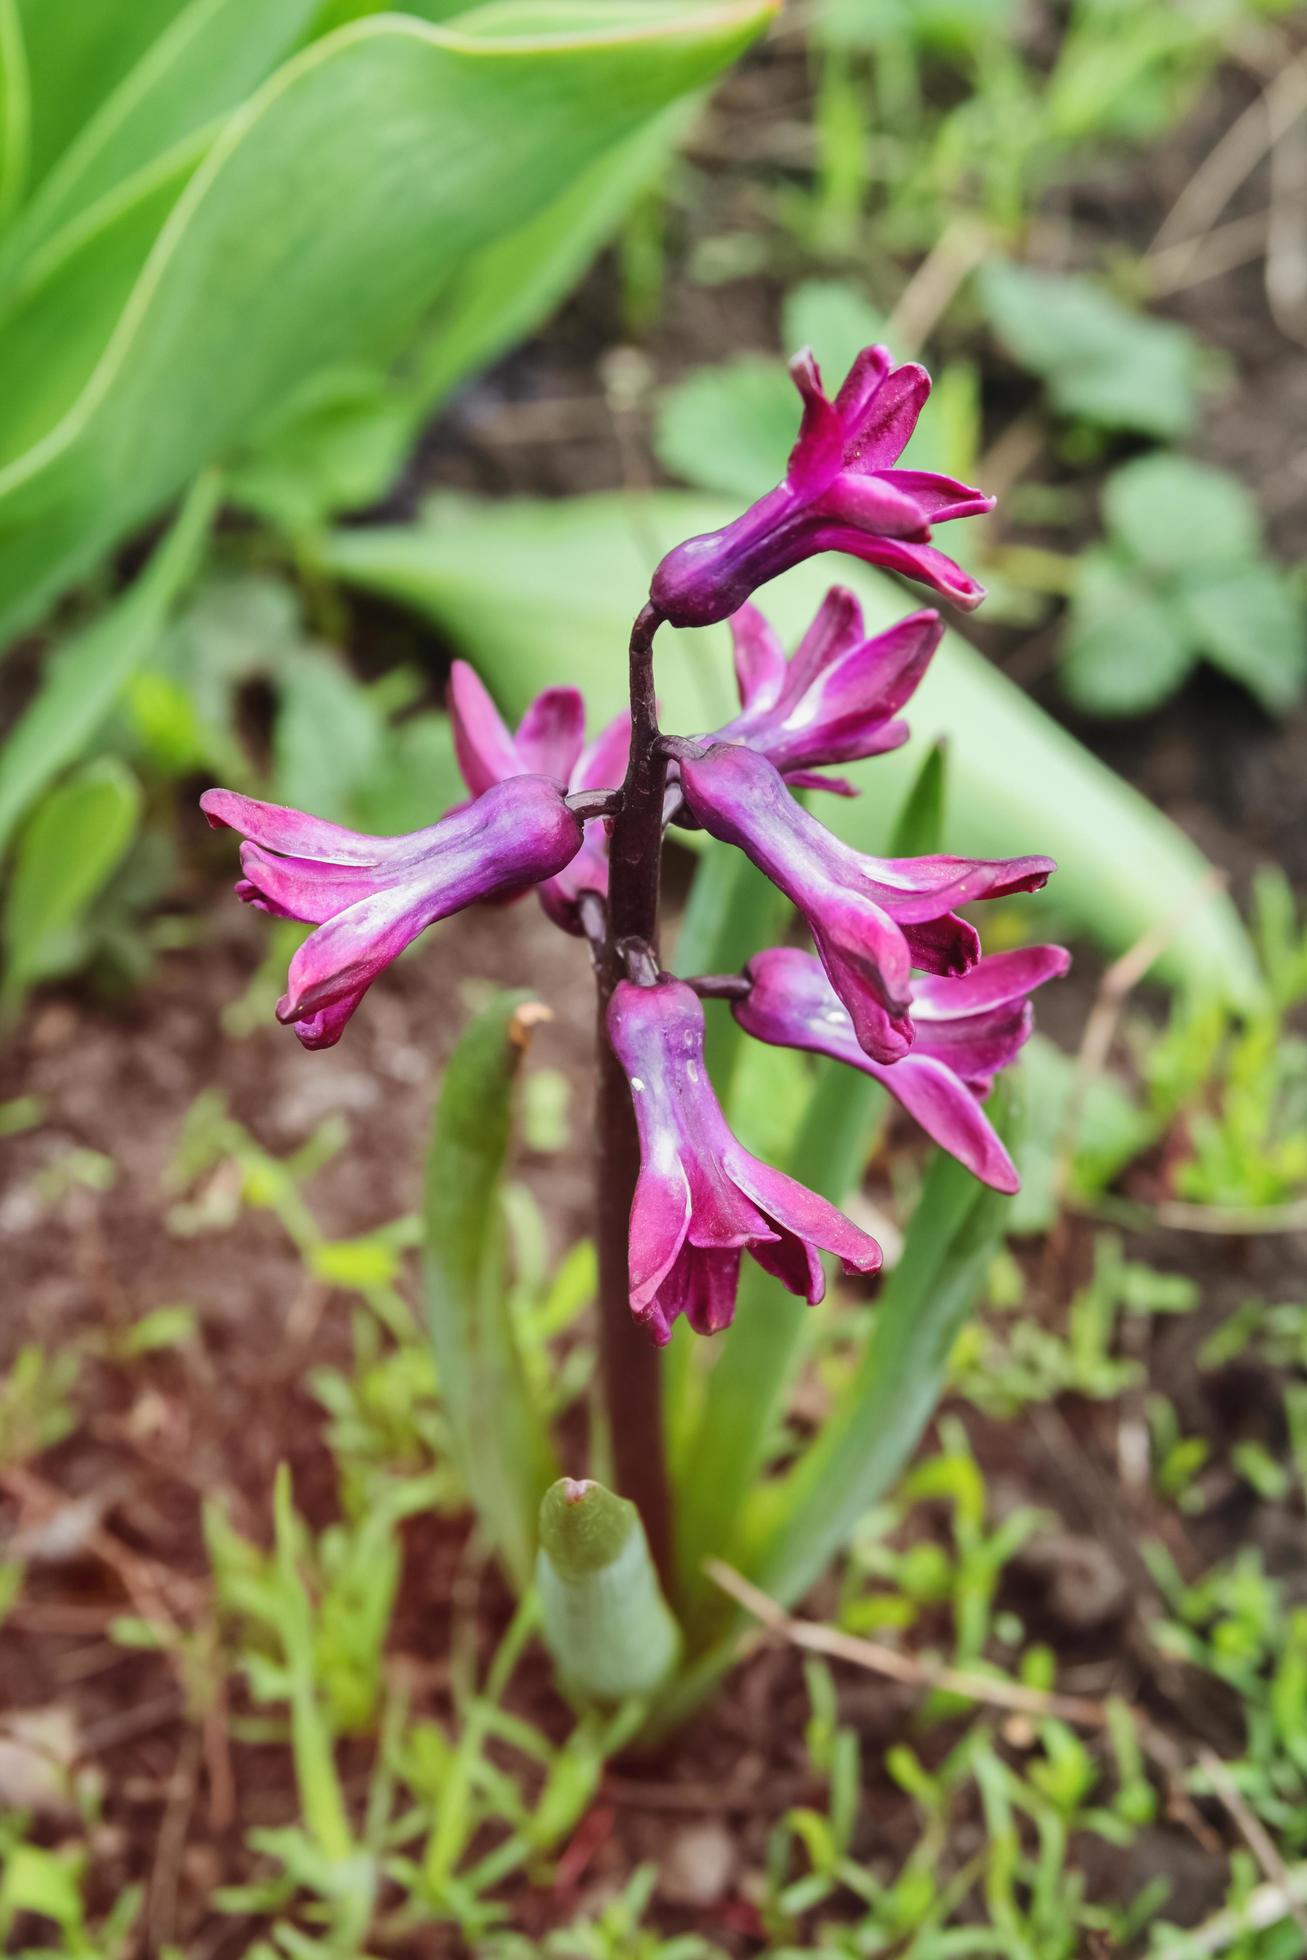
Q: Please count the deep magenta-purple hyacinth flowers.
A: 7